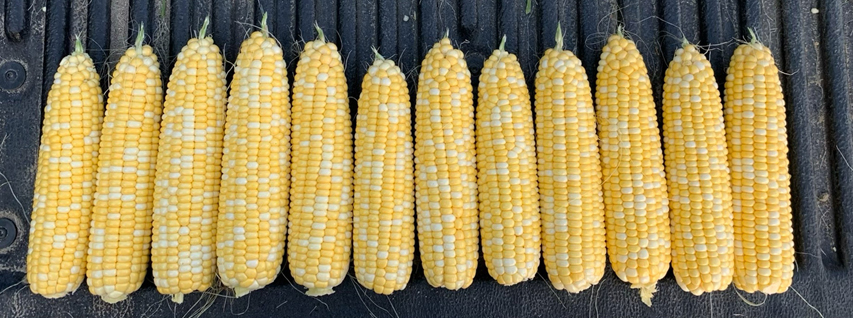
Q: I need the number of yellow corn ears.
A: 12